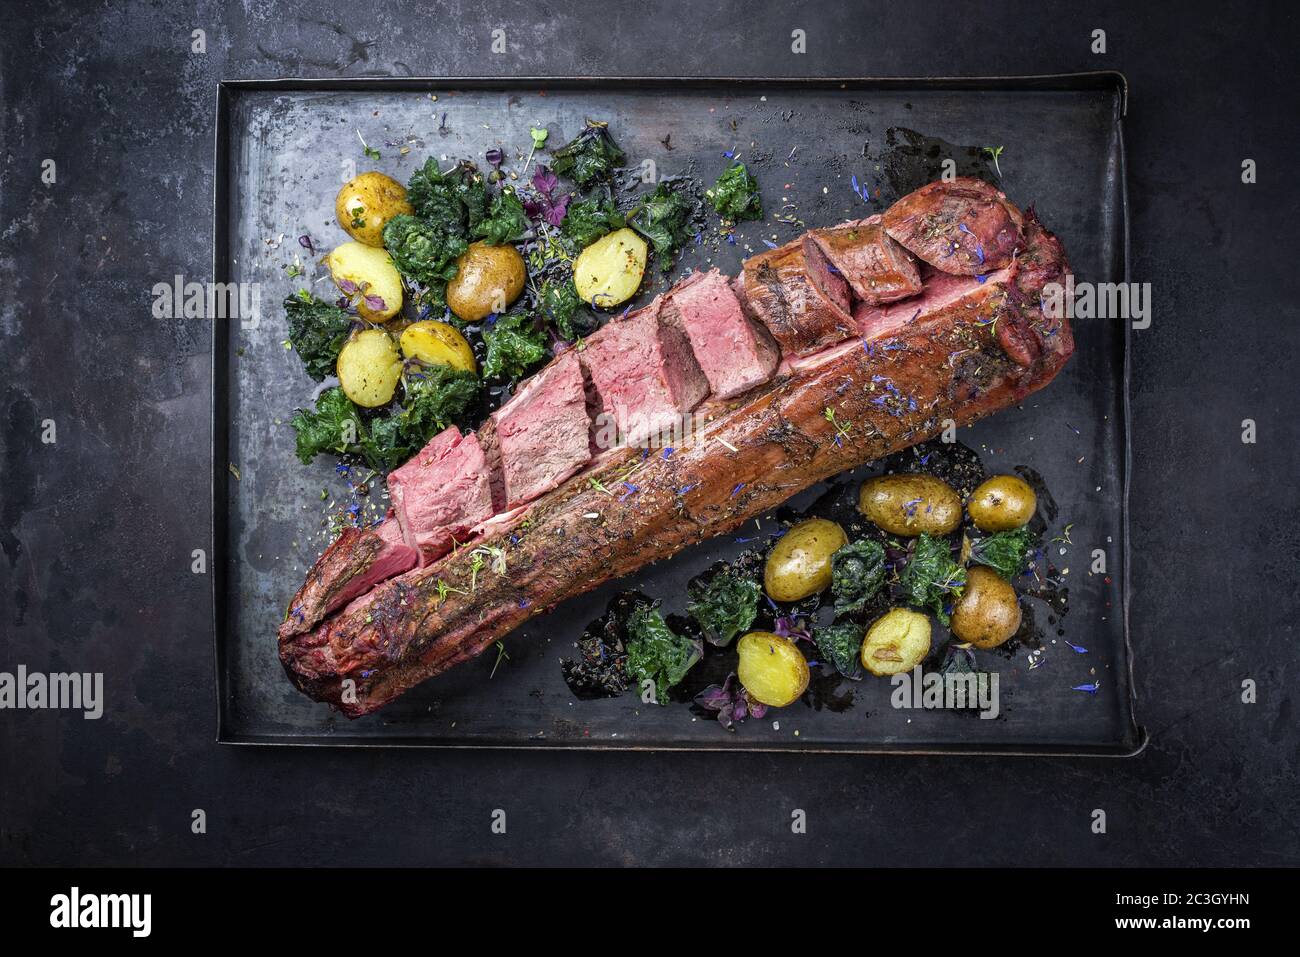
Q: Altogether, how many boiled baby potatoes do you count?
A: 12